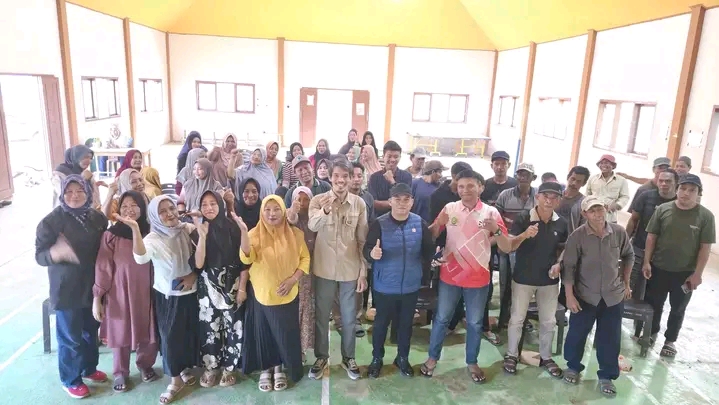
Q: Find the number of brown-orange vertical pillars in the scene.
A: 9